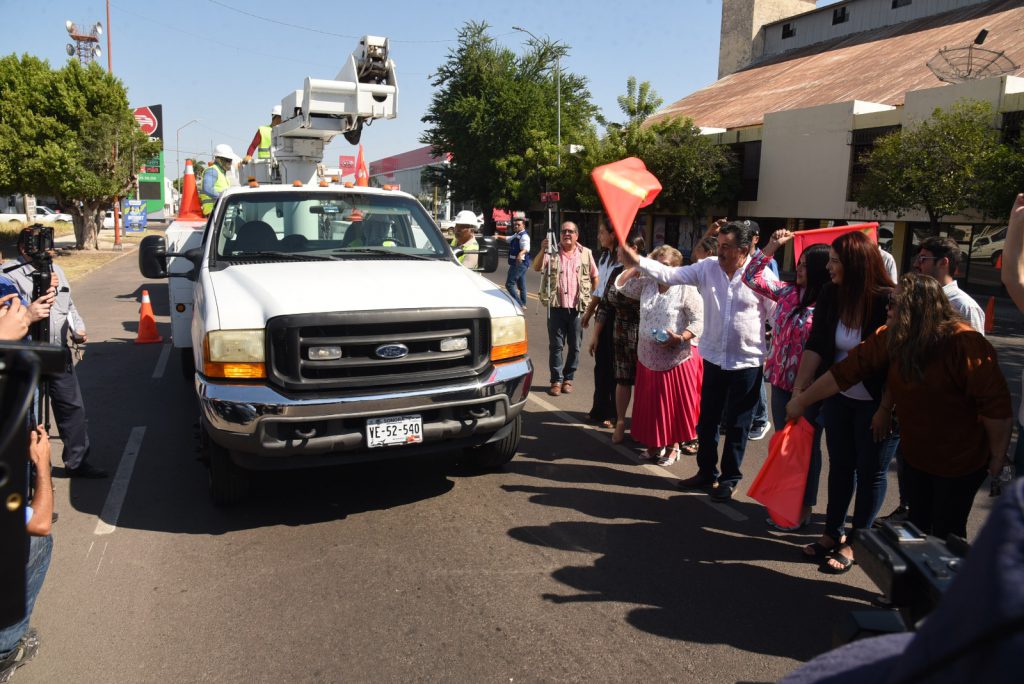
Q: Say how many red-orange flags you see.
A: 3